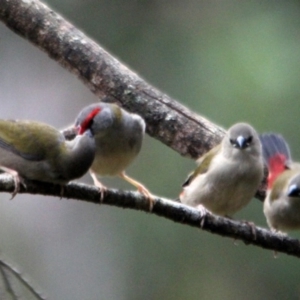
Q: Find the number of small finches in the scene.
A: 4